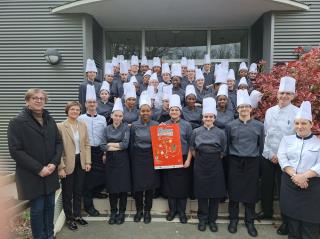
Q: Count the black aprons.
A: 7